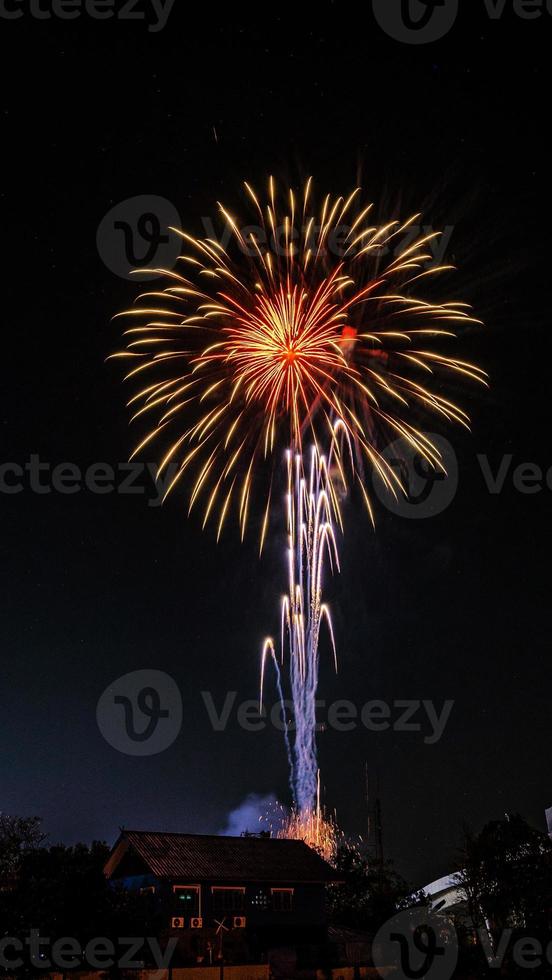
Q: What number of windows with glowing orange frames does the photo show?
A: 3